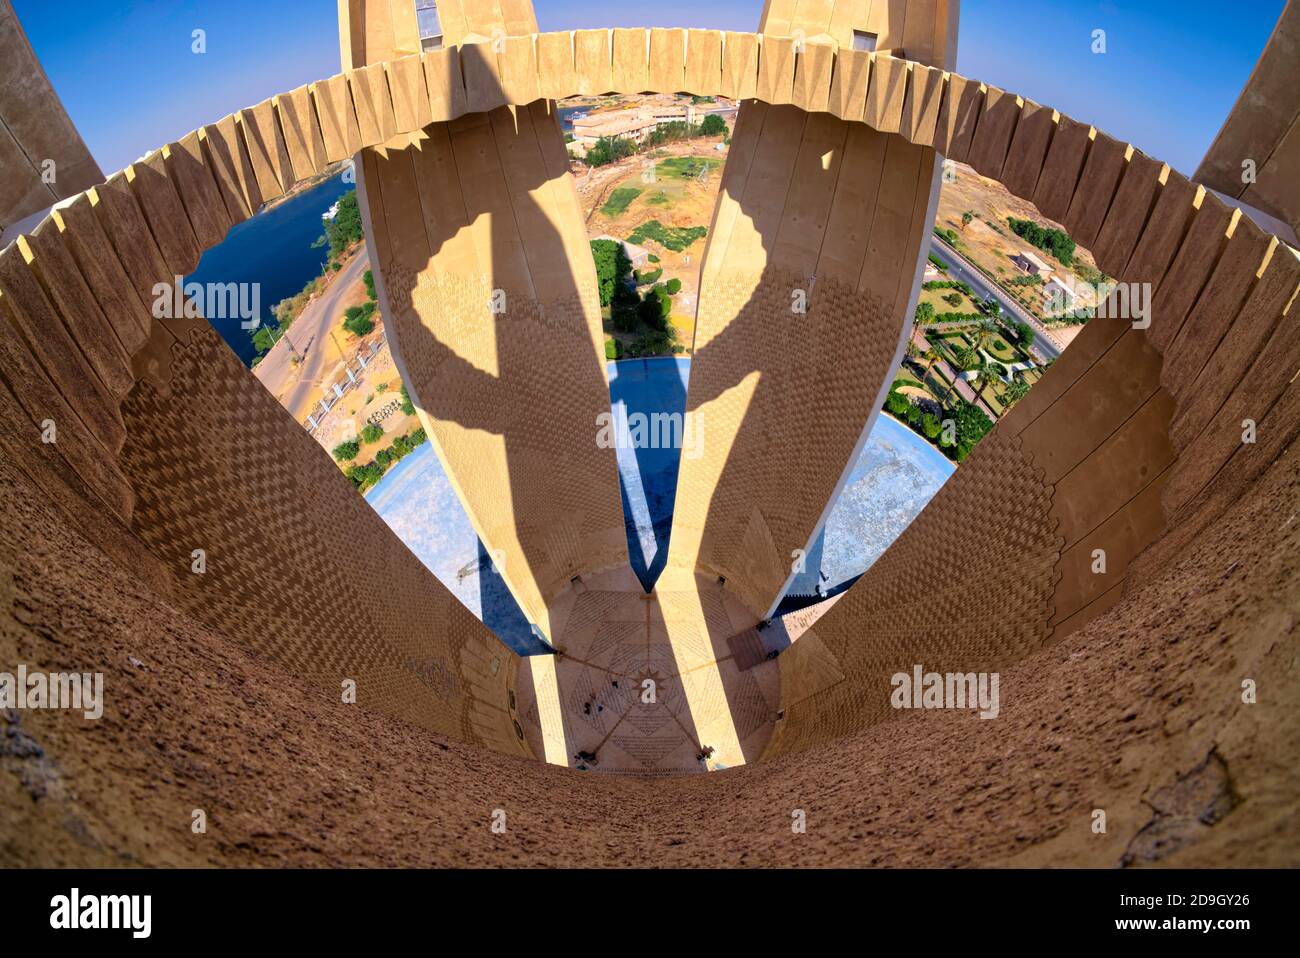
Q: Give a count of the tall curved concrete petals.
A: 4